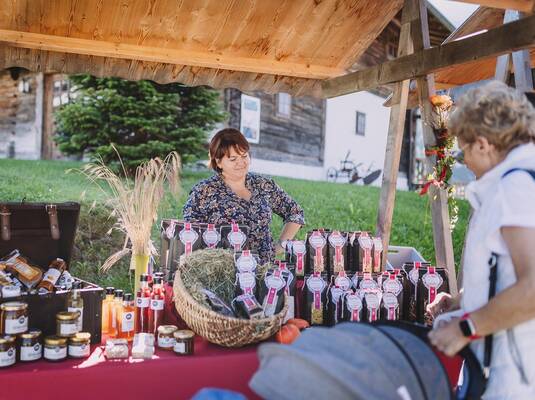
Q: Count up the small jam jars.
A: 8